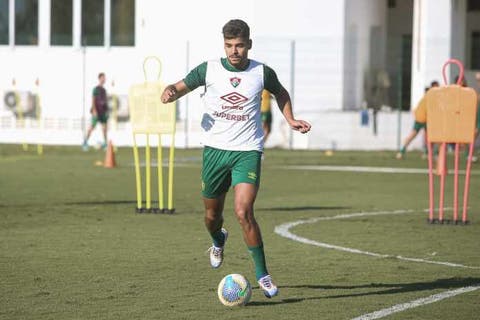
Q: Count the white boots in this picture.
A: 2